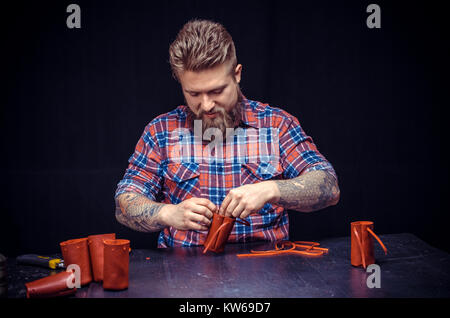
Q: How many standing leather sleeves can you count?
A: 4